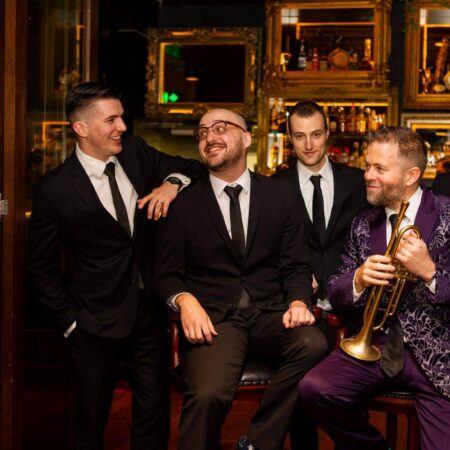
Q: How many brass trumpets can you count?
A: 1